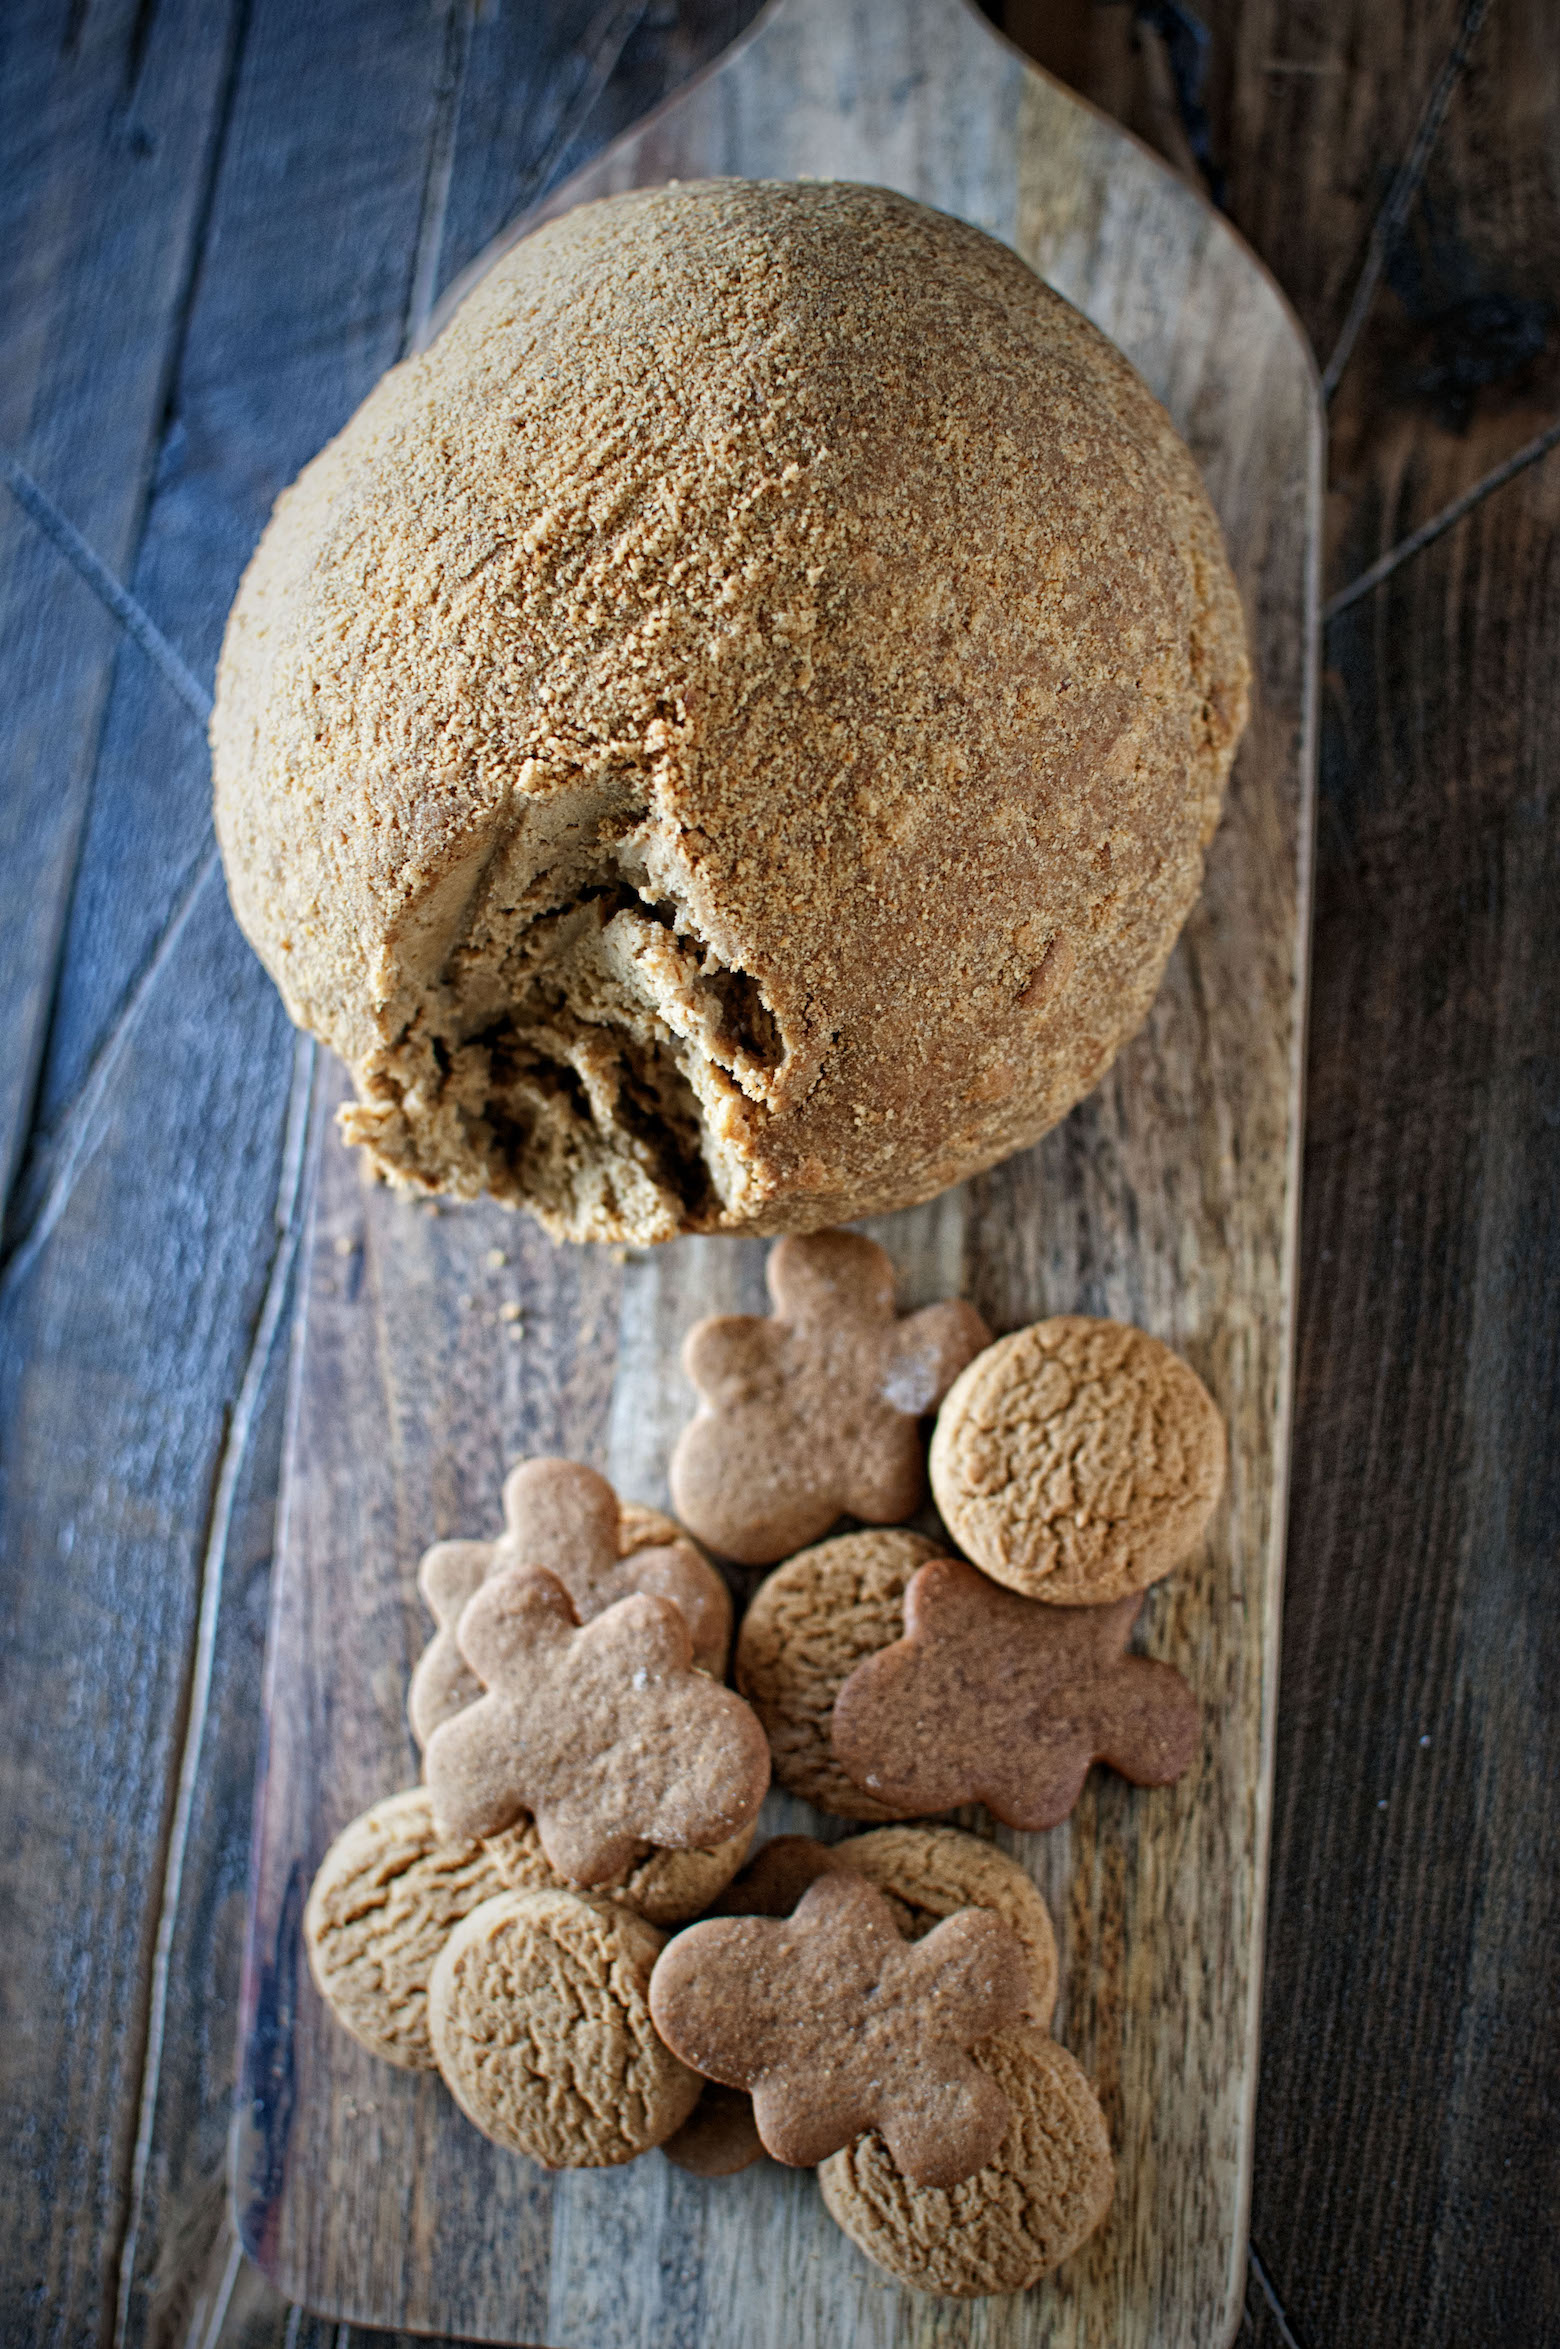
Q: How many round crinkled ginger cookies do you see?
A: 8